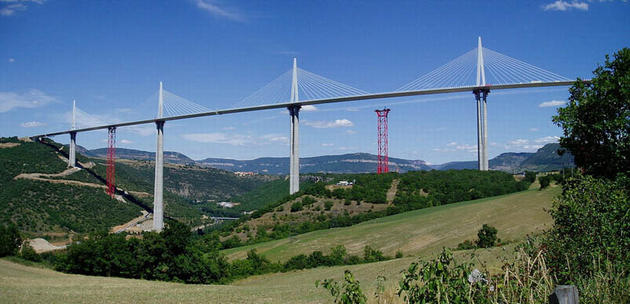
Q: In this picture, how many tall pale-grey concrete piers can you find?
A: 4